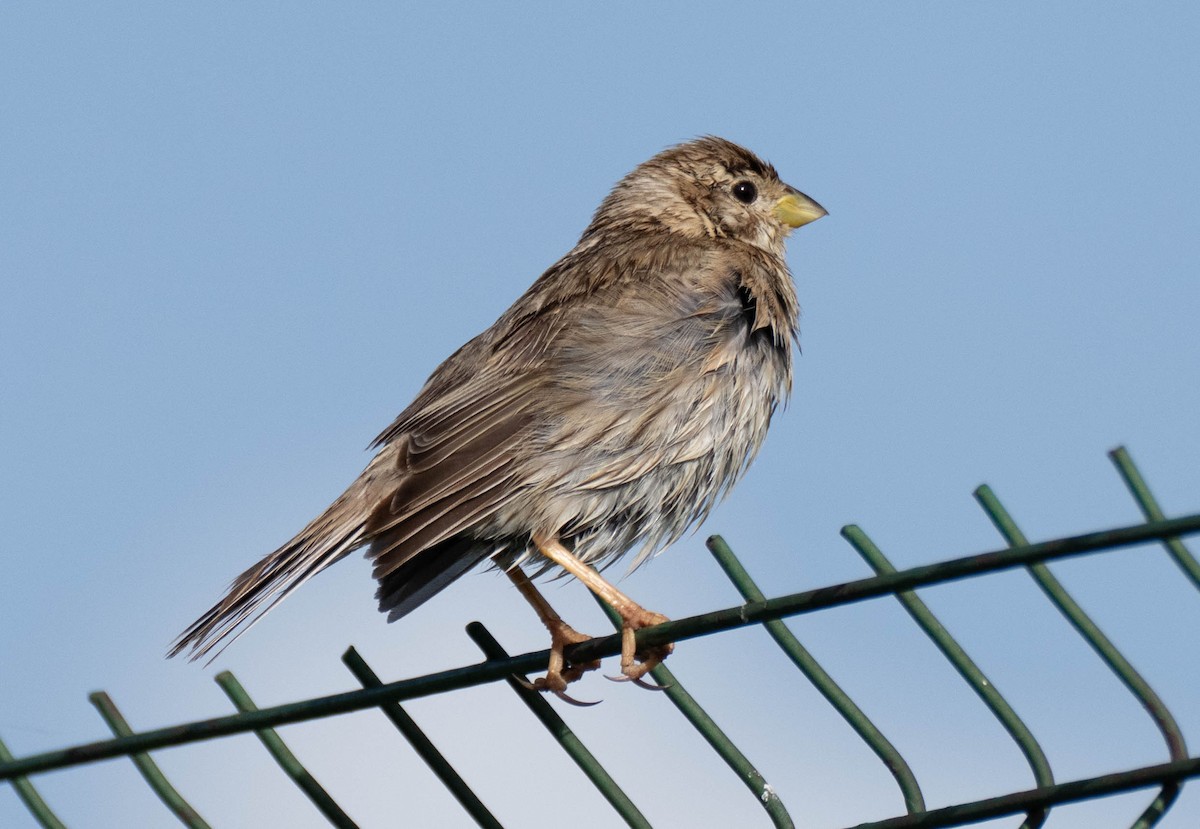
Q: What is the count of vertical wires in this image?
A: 10